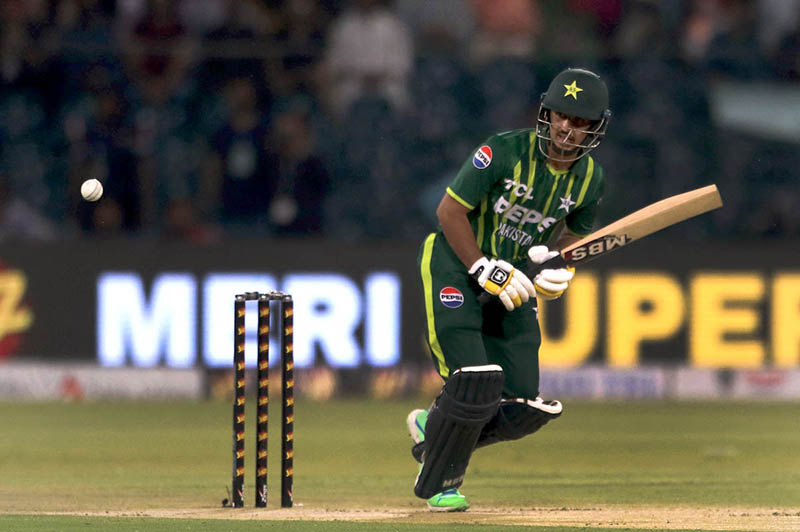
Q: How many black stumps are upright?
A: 3